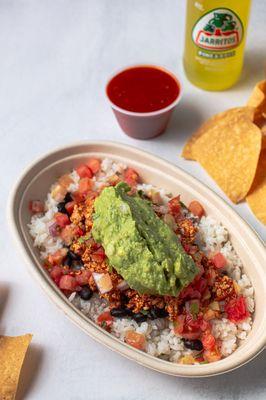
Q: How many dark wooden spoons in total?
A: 0